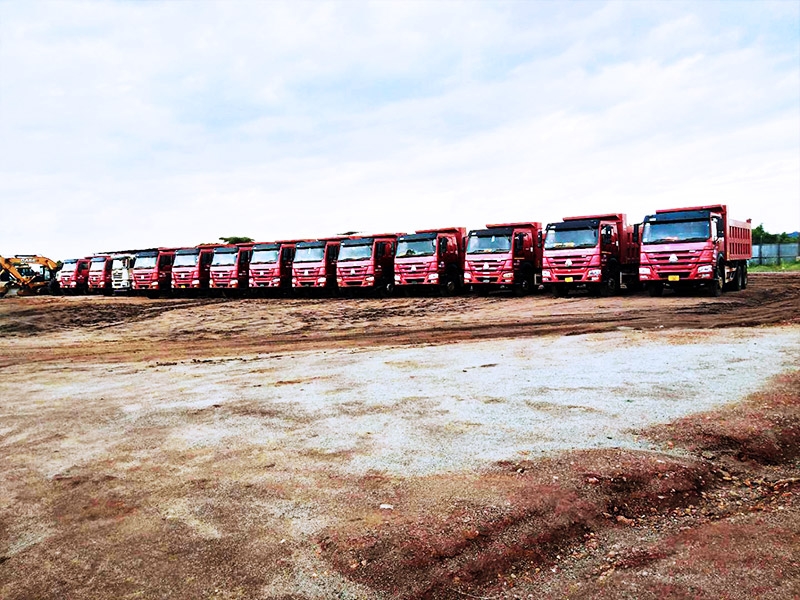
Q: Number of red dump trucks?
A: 12